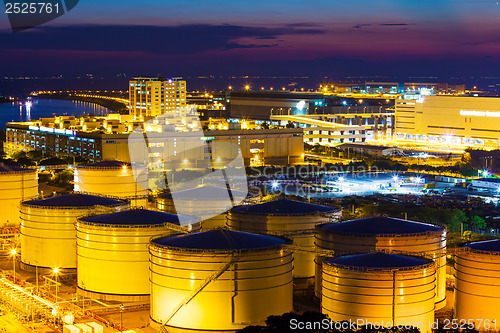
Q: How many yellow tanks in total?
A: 10